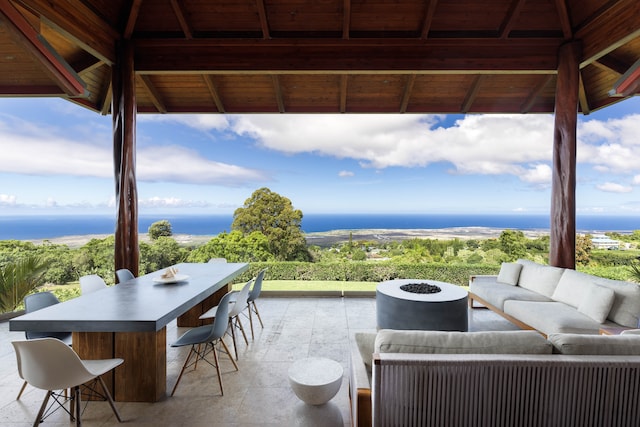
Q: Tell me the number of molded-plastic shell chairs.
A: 8